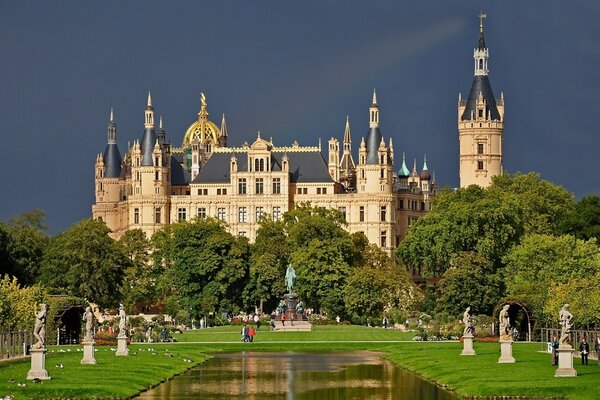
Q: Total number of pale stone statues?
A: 6